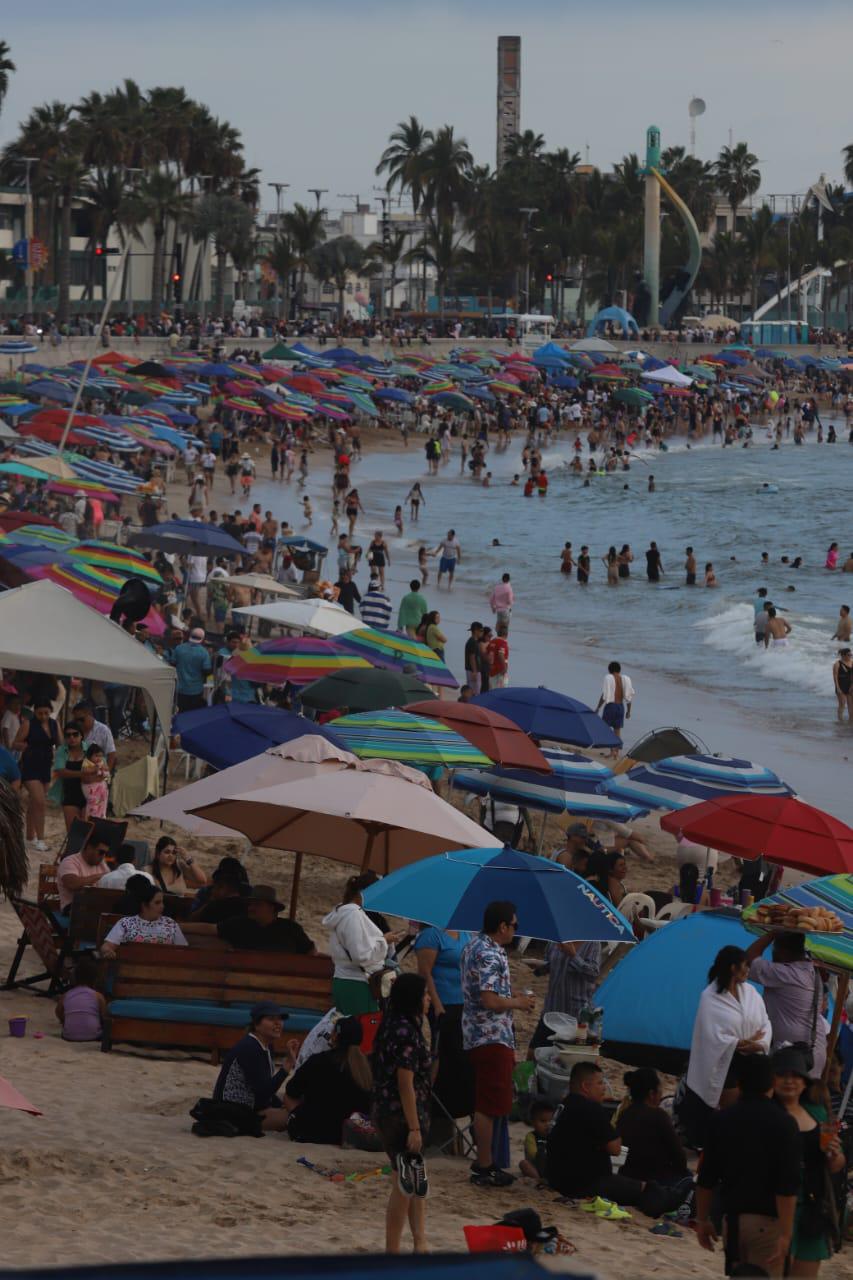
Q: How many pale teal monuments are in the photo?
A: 1